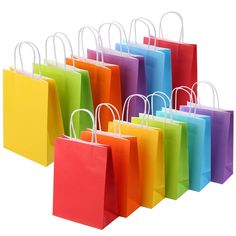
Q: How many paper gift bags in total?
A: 12